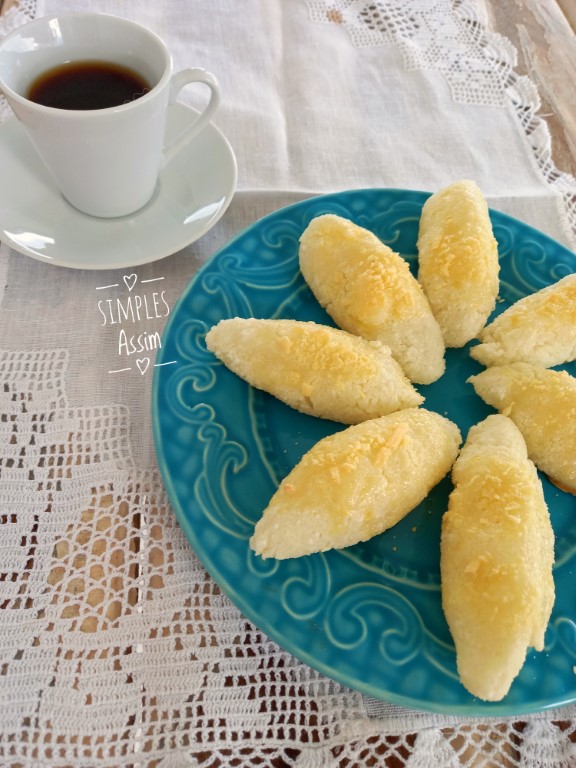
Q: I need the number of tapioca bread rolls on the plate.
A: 7